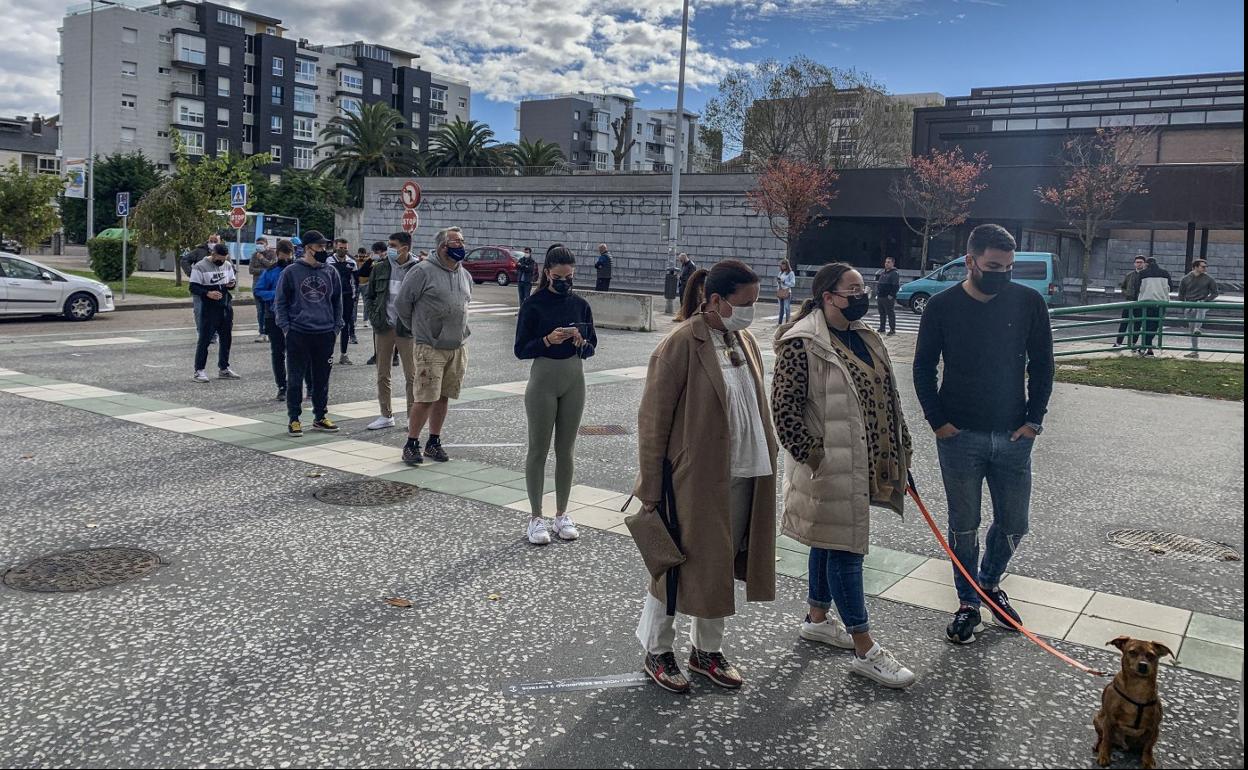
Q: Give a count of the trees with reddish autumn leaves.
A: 3